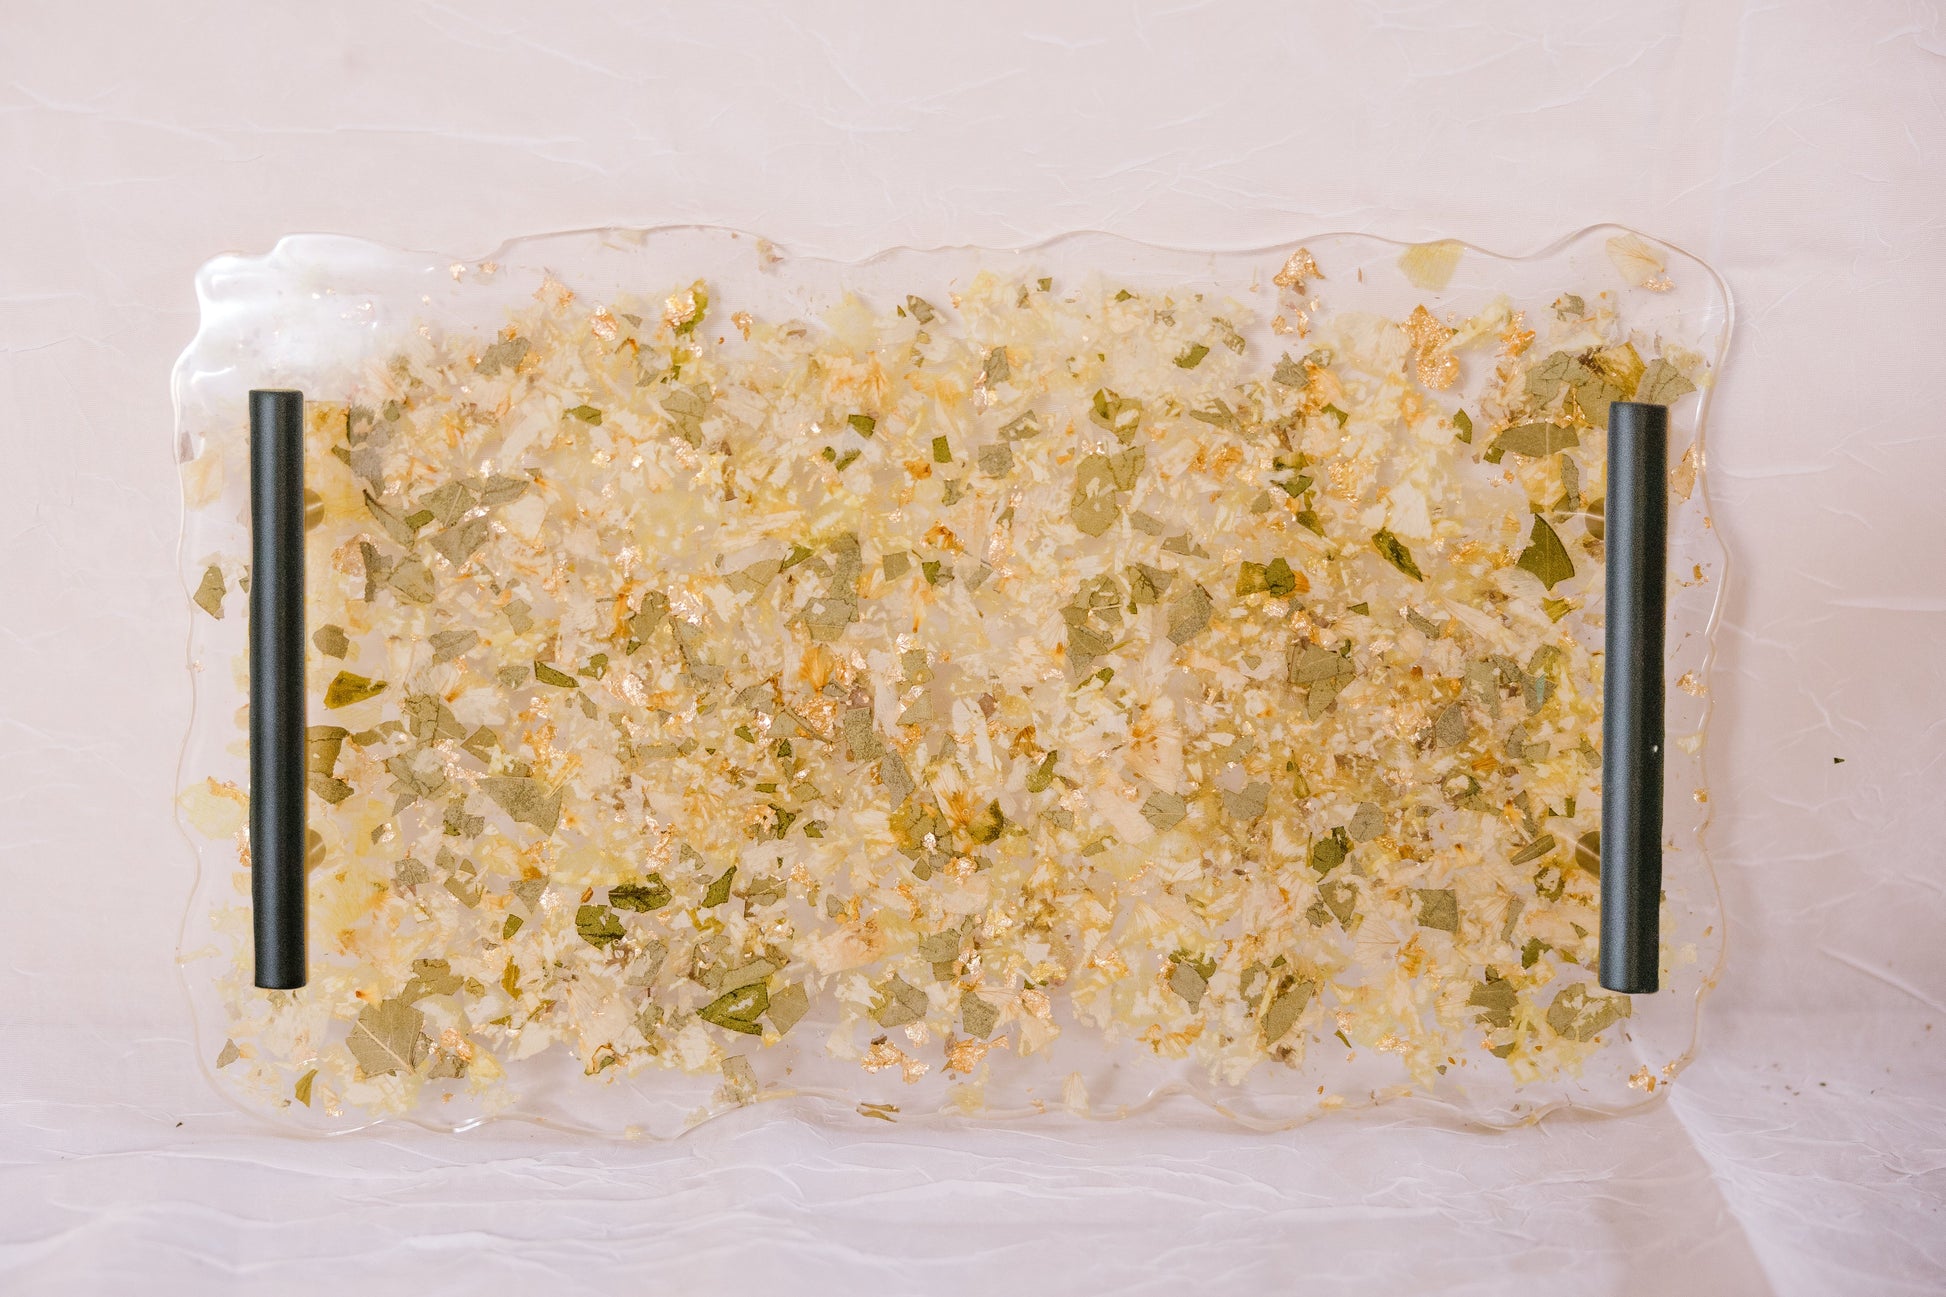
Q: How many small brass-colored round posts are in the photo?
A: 4